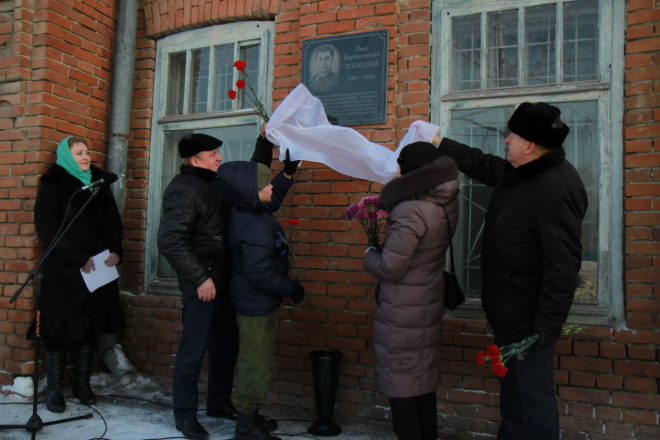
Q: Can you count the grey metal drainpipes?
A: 1